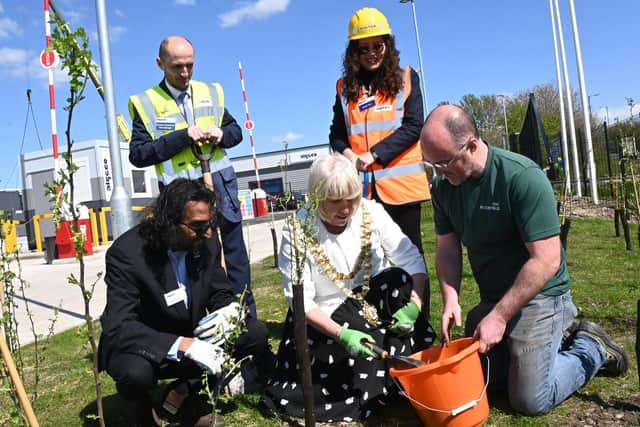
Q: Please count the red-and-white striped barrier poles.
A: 2